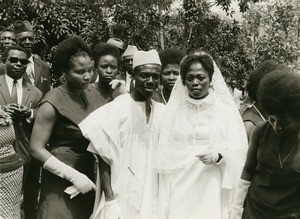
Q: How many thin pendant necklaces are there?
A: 1